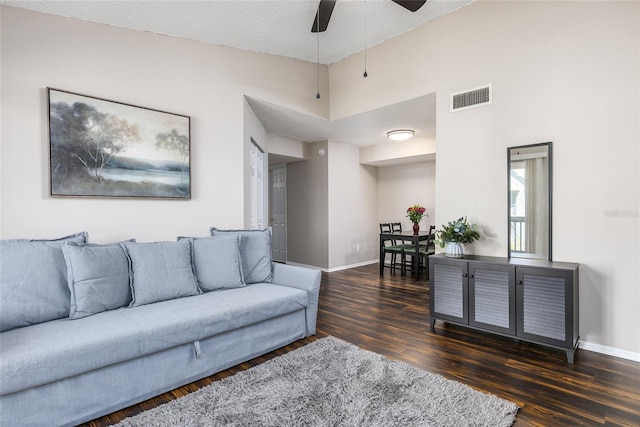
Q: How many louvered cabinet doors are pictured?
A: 3